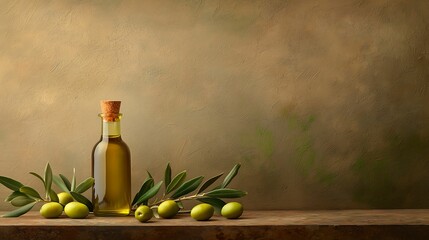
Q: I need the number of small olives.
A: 7